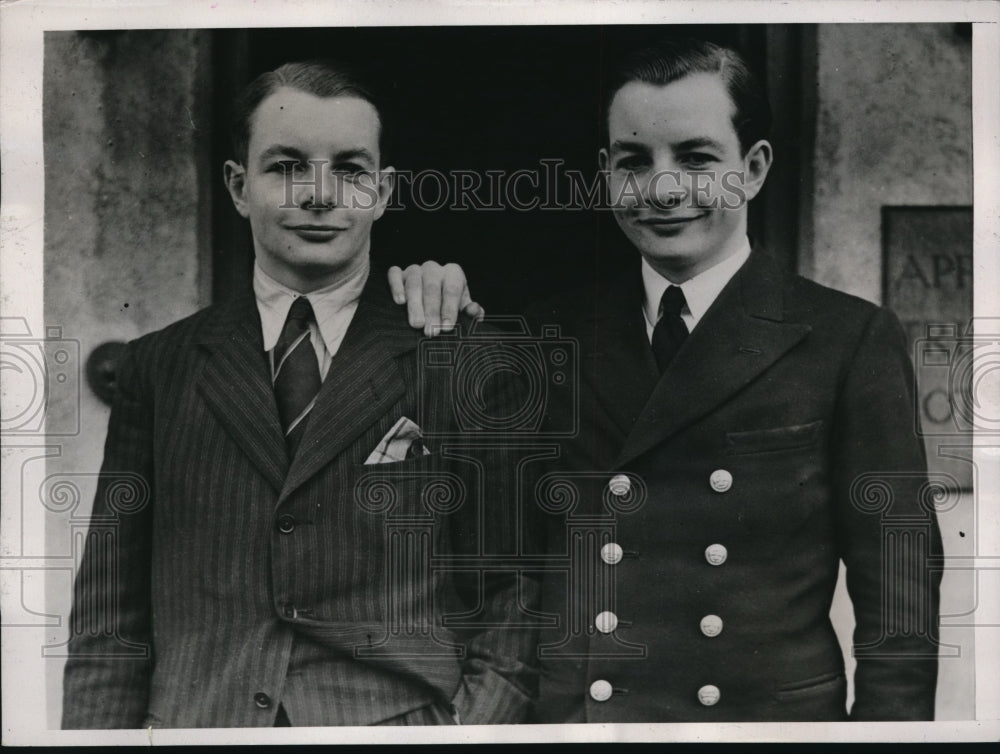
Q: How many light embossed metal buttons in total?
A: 8